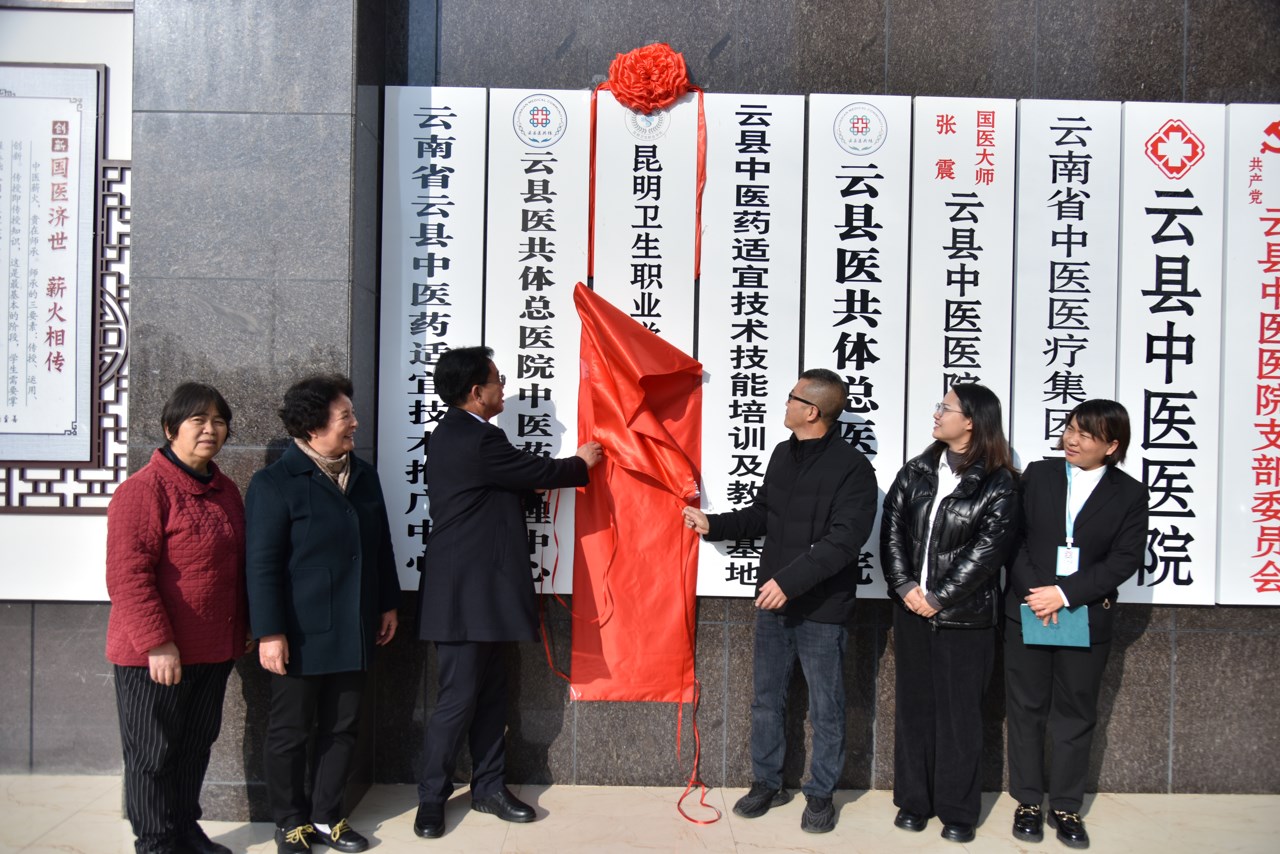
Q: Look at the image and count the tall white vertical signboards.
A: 9